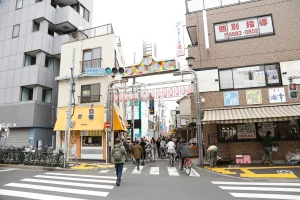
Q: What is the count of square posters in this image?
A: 3